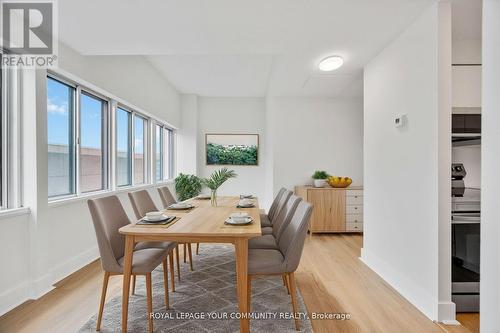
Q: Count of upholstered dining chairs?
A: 7